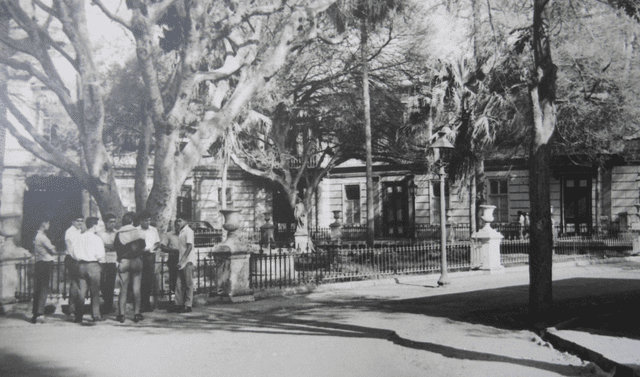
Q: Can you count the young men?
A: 8